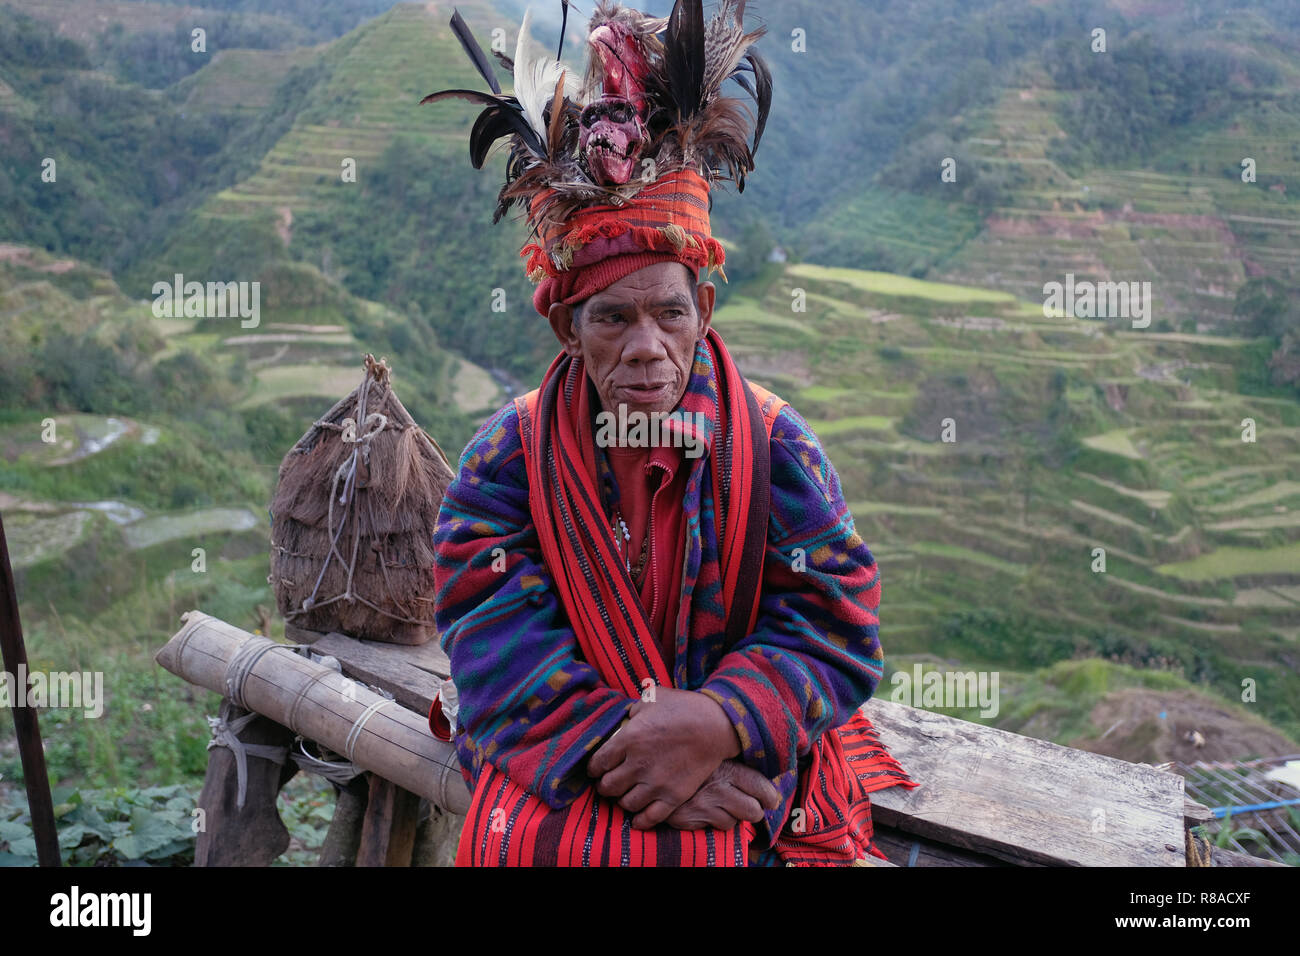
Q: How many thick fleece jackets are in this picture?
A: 1